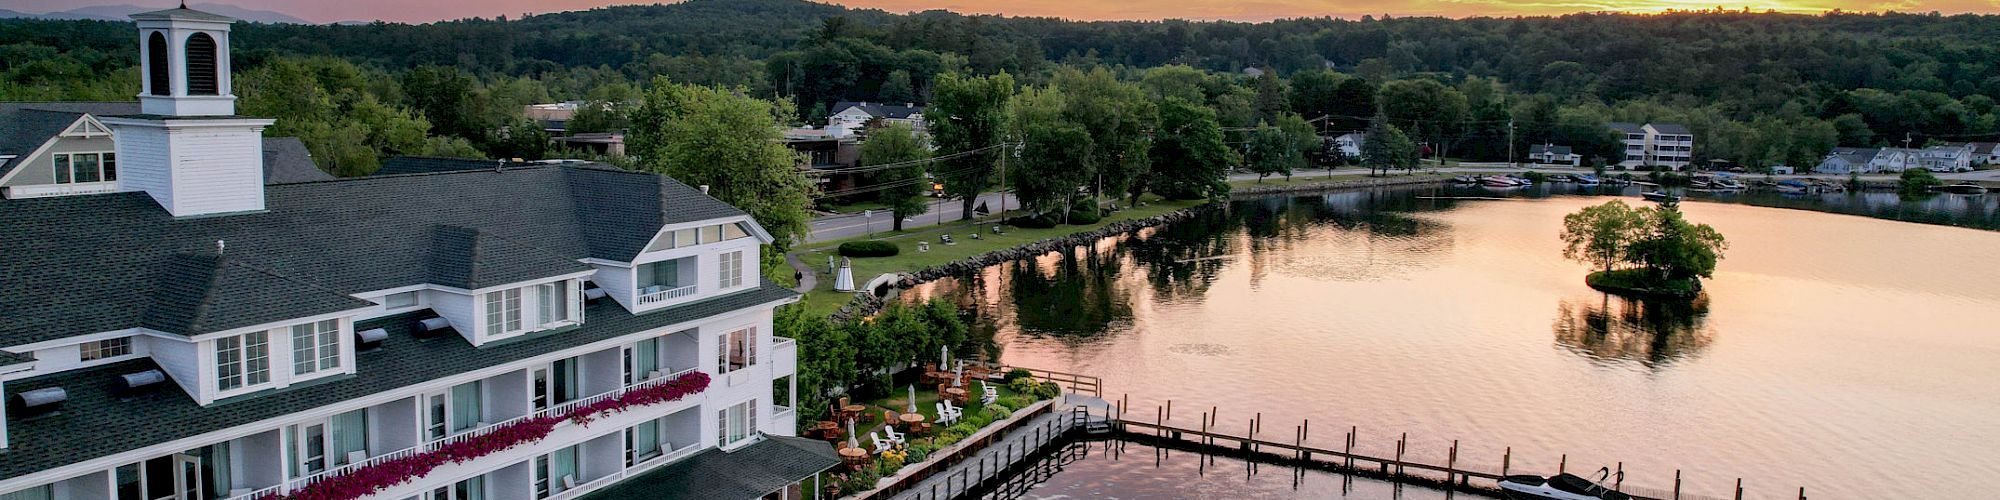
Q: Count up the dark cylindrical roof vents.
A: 5